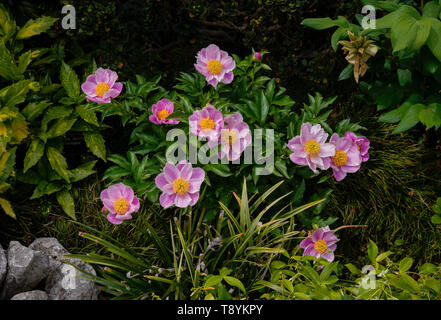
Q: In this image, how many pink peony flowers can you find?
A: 11